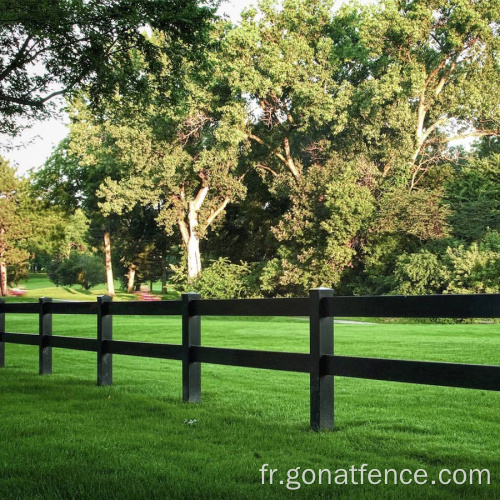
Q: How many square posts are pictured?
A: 5